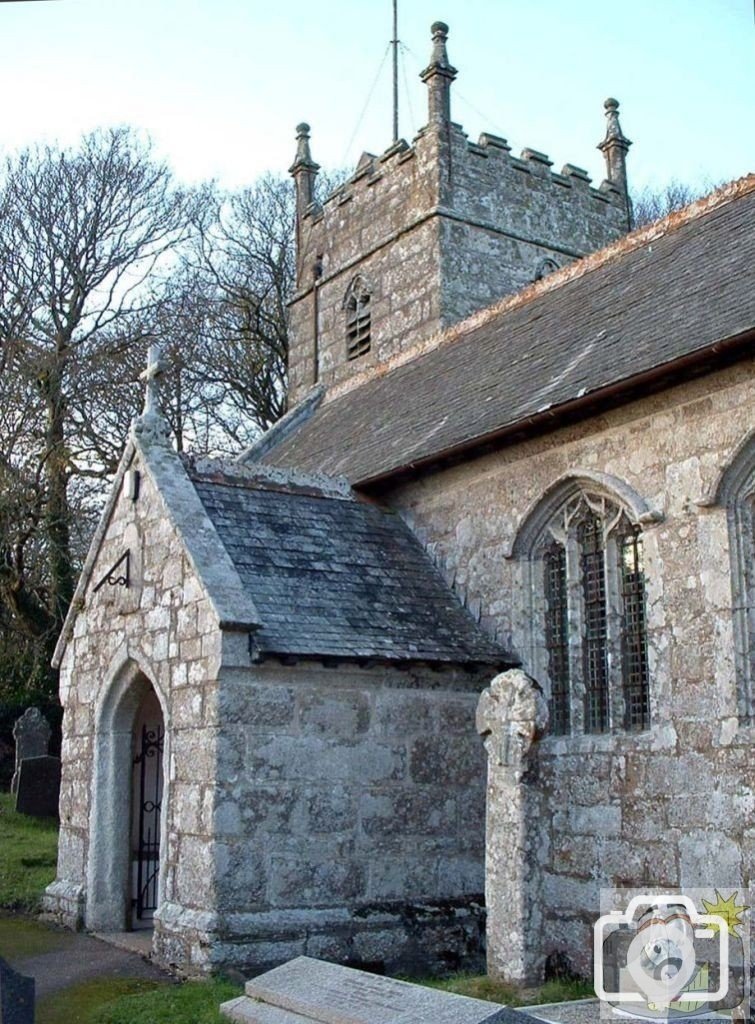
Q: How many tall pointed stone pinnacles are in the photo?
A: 3